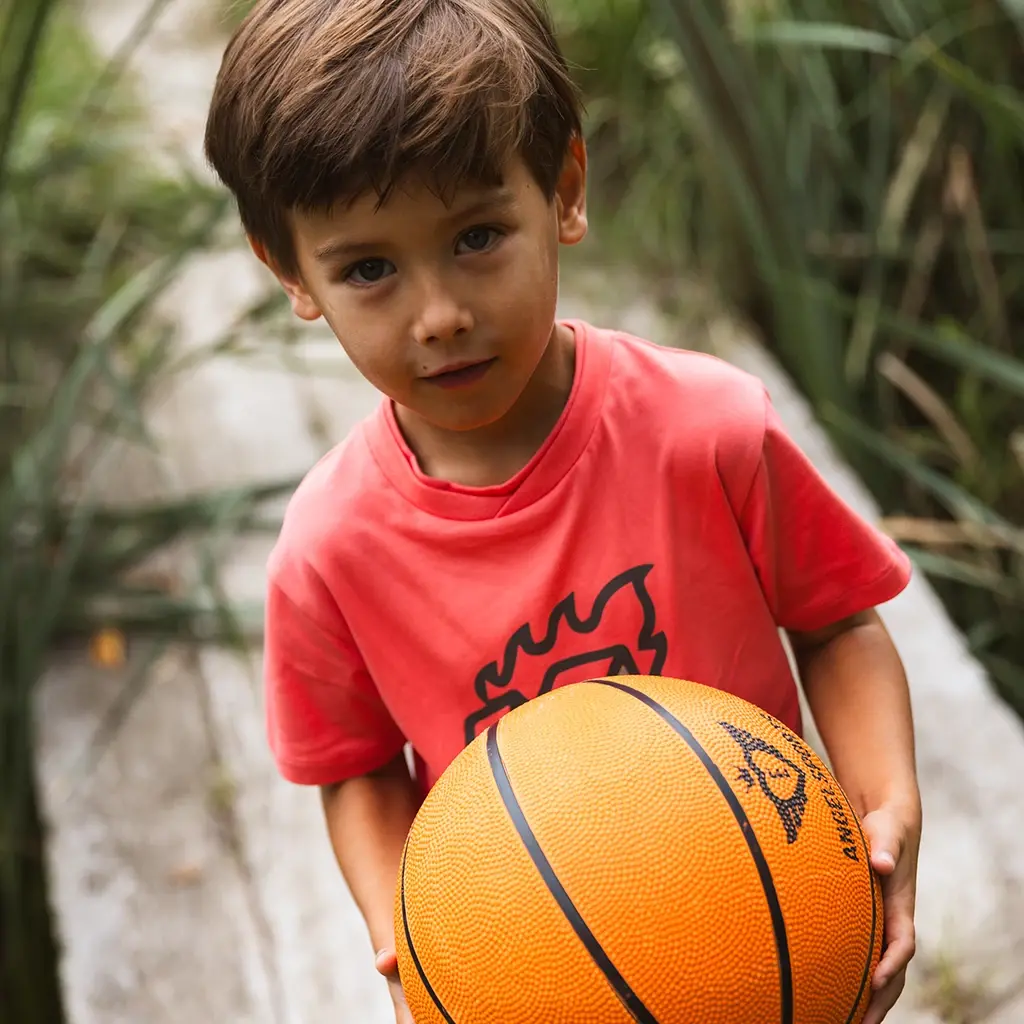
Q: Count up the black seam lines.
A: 4